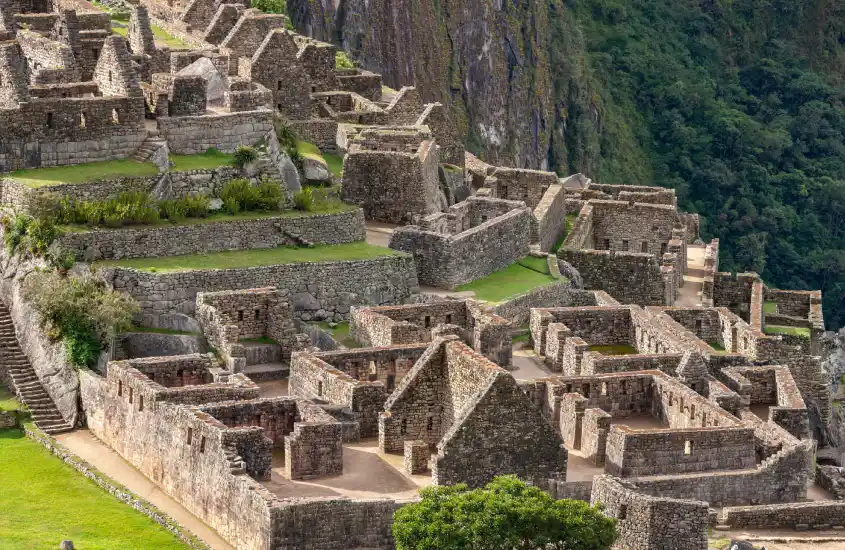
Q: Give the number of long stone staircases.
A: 1